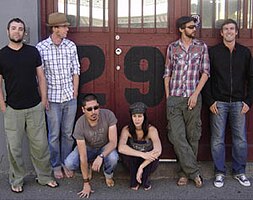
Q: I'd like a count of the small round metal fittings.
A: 3